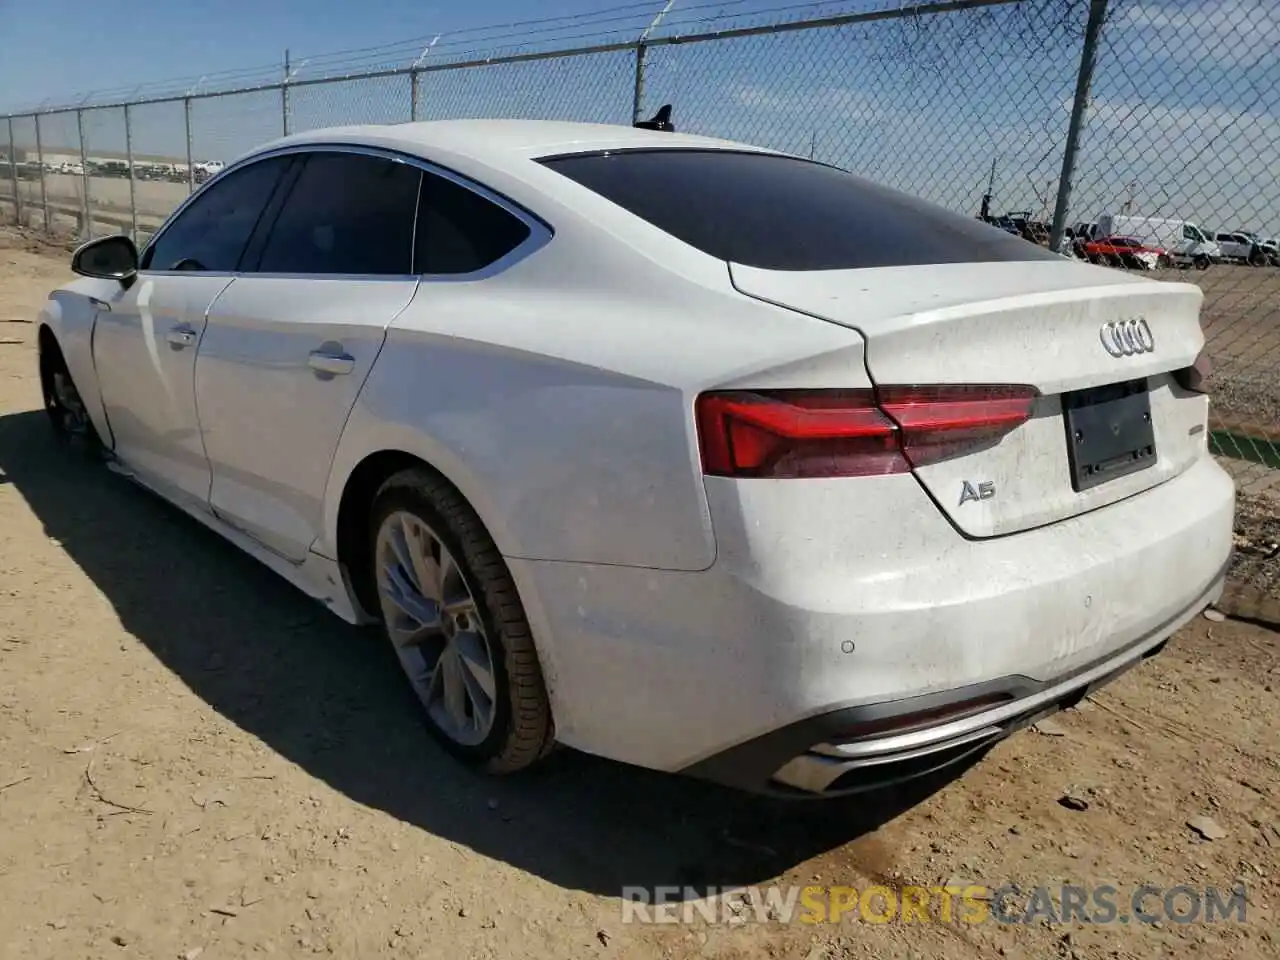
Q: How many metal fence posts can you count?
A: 9